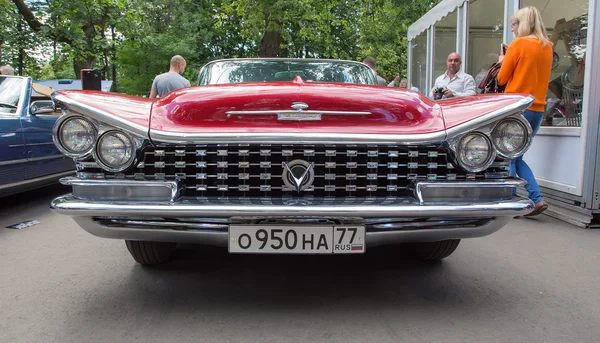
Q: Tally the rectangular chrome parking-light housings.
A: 2